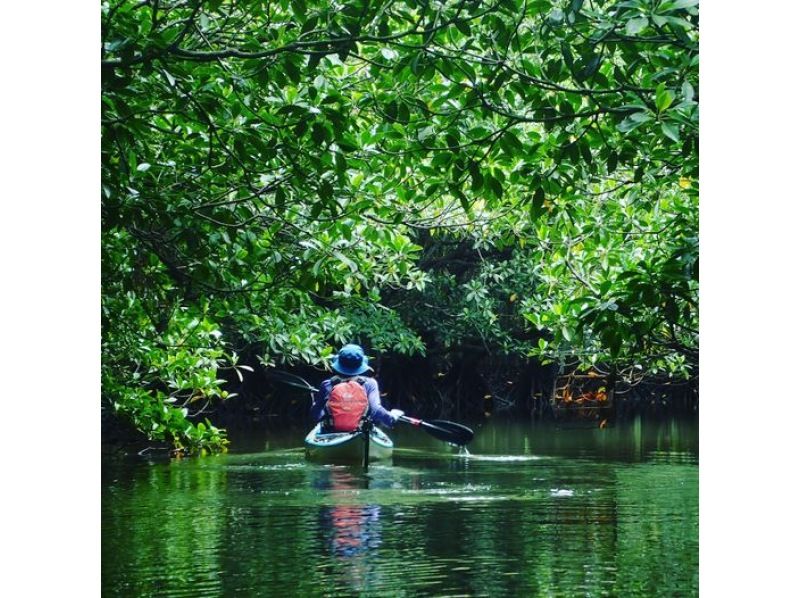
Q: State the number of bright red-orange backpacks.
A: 1